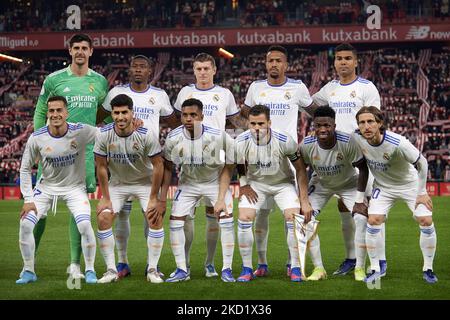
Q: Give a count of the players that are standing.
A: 5